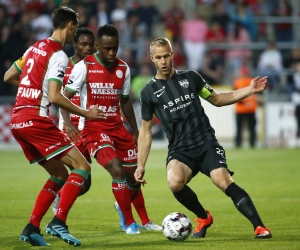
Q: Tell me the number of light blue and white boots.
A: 2